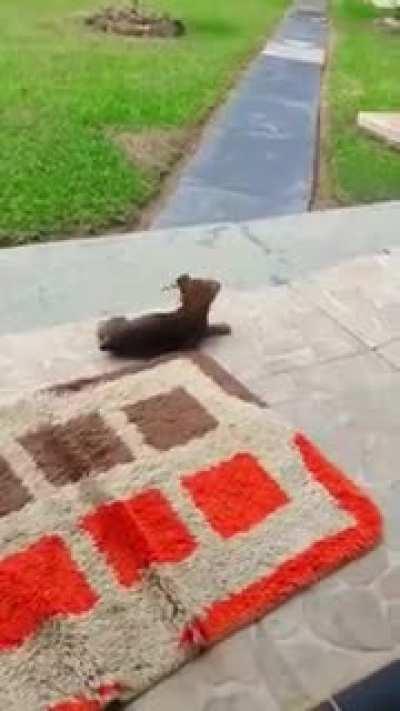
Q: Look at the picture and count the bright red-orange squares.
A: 3